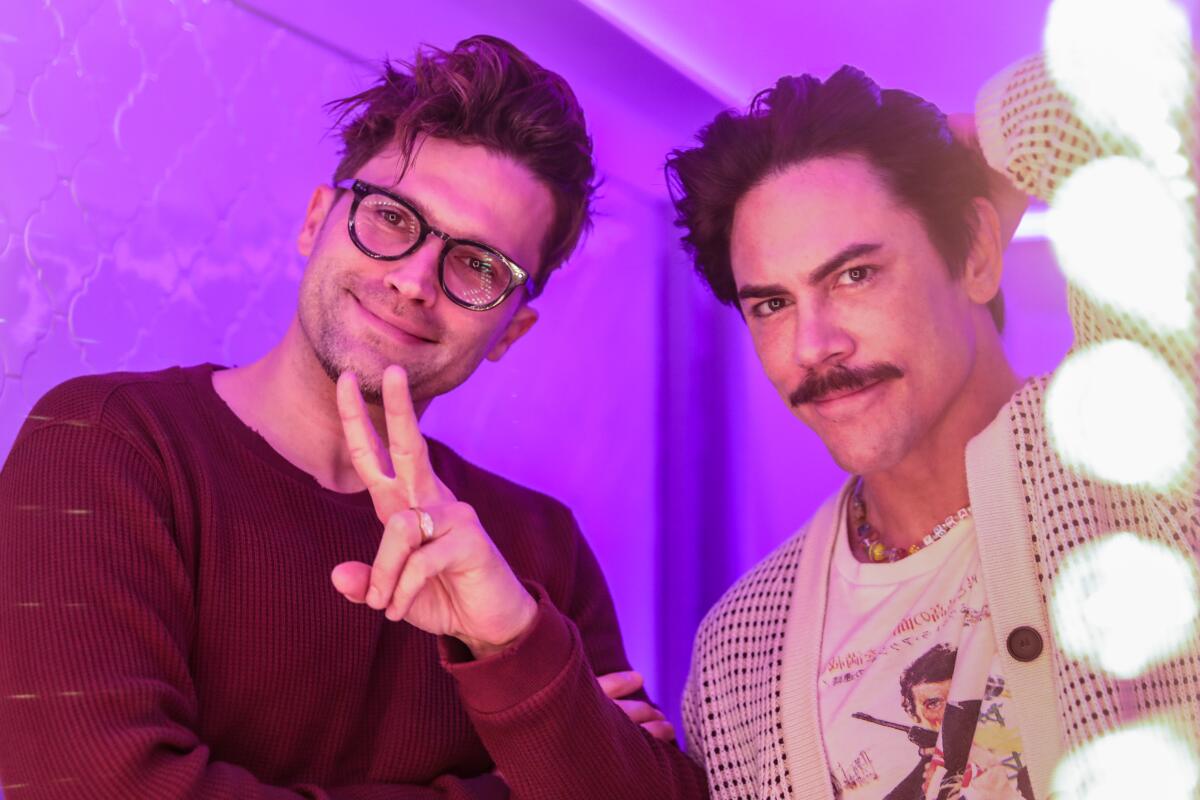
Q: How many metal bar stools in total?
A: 0